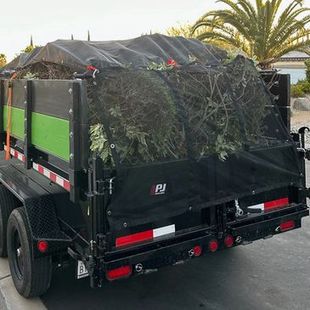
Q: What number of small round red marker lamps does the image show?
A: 4